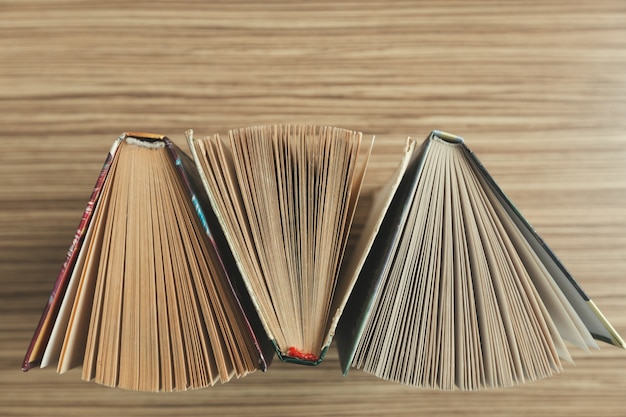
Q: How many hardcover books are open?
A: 3